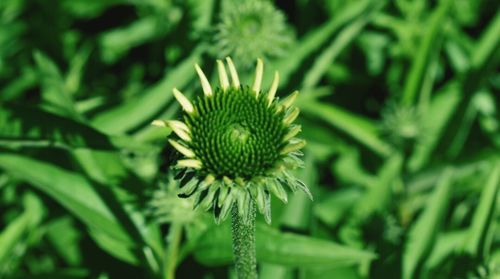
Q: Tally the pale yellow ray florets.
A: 14